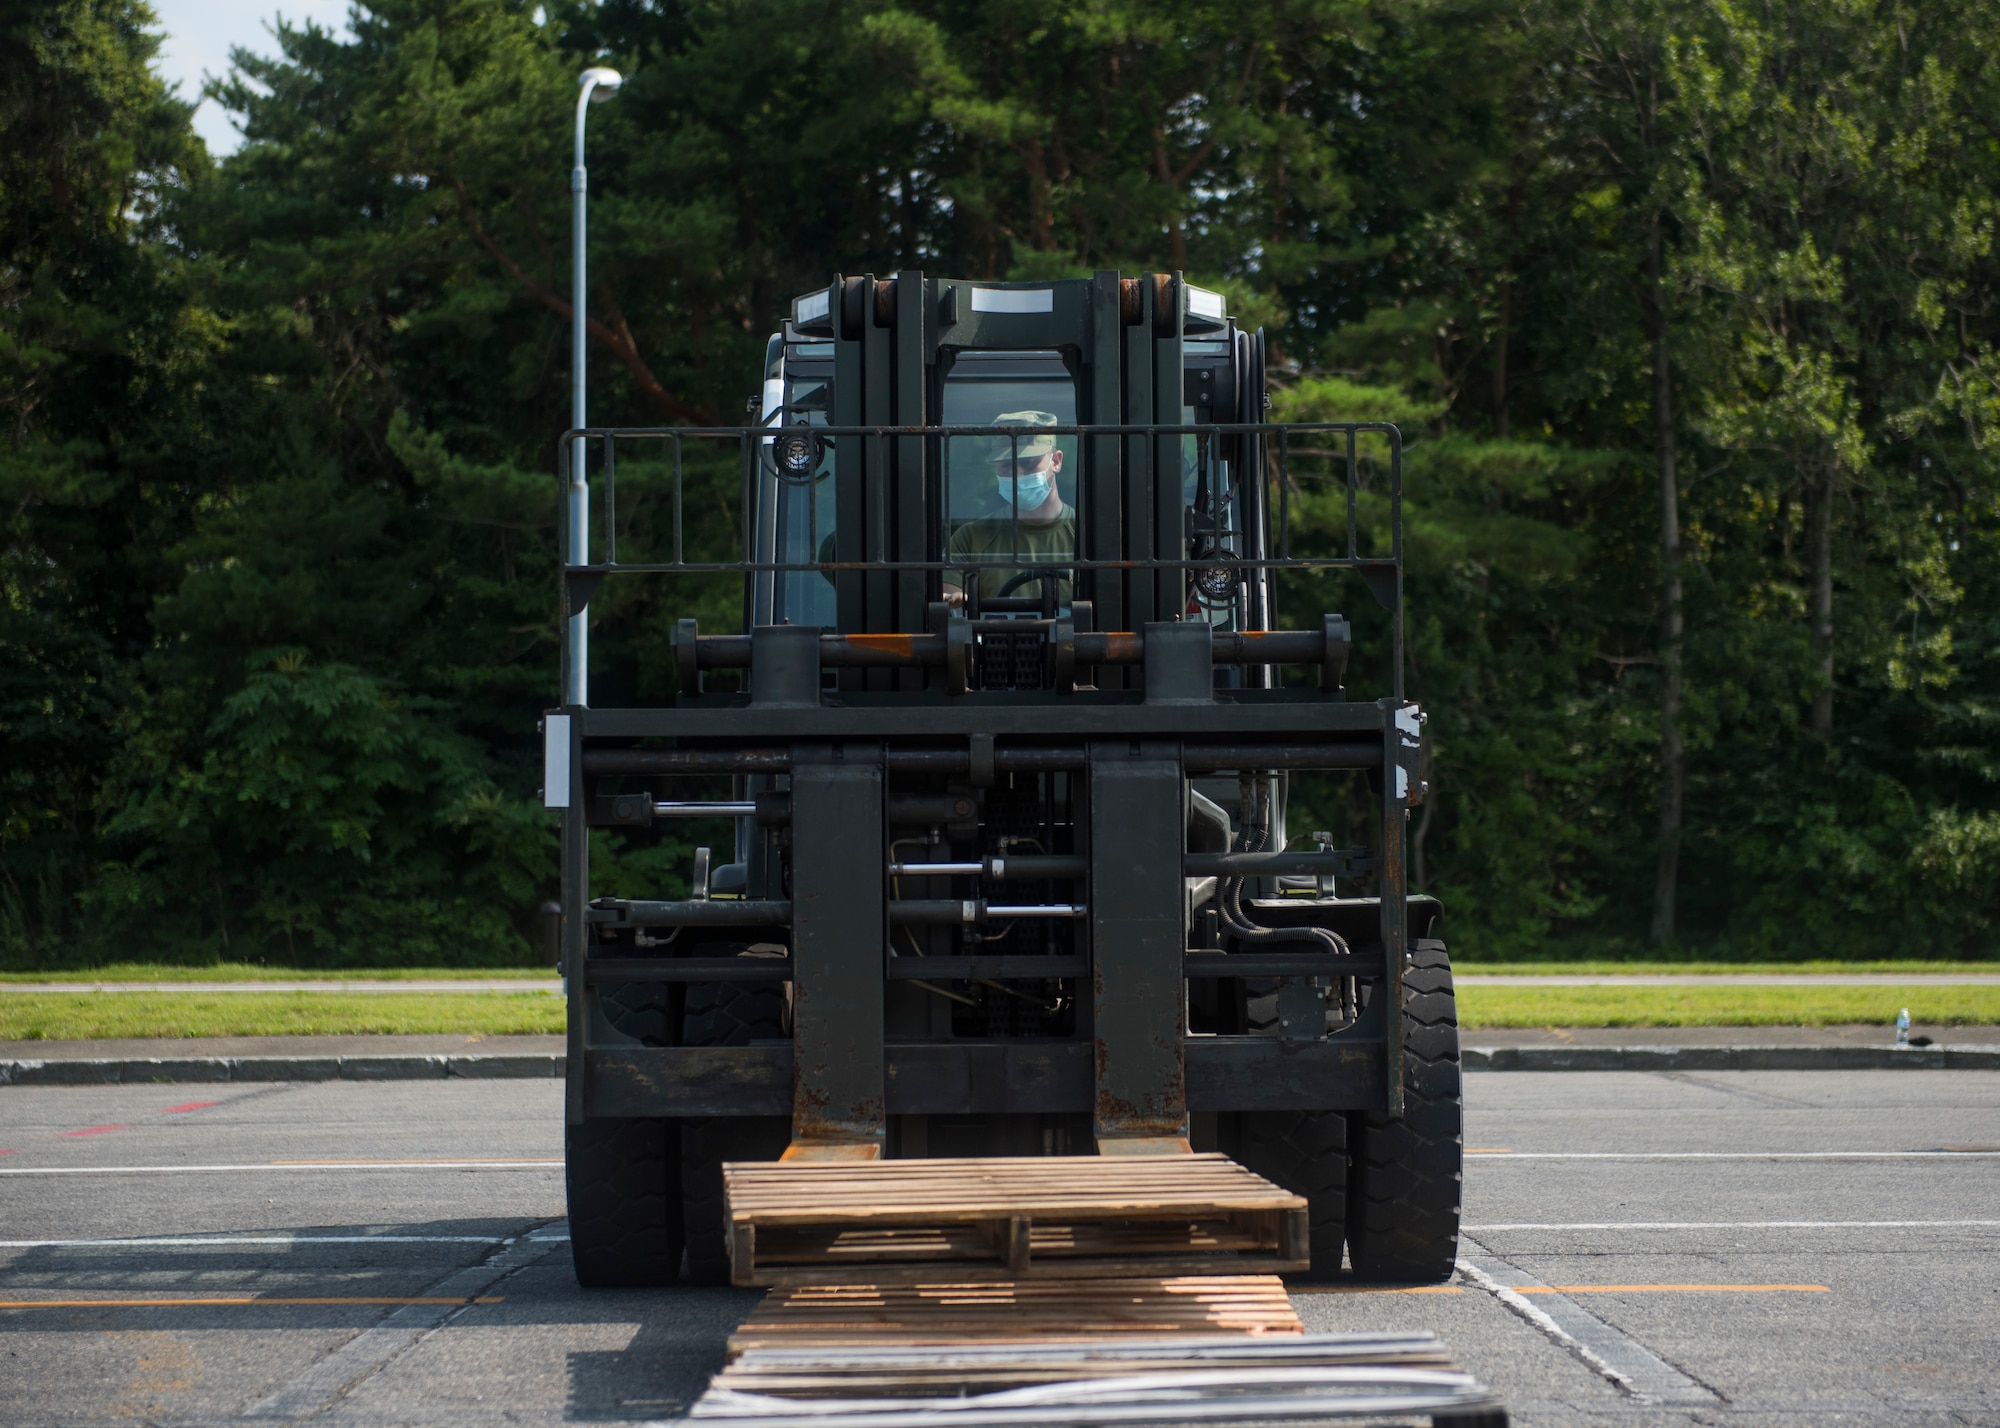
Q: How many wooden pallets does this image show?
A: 3